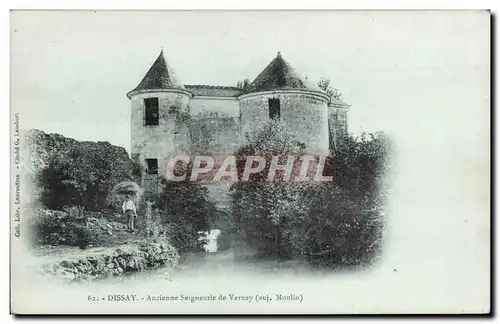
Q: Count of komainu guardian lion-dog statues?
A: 0